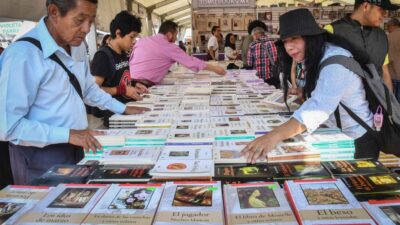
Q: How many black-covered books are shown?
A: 6